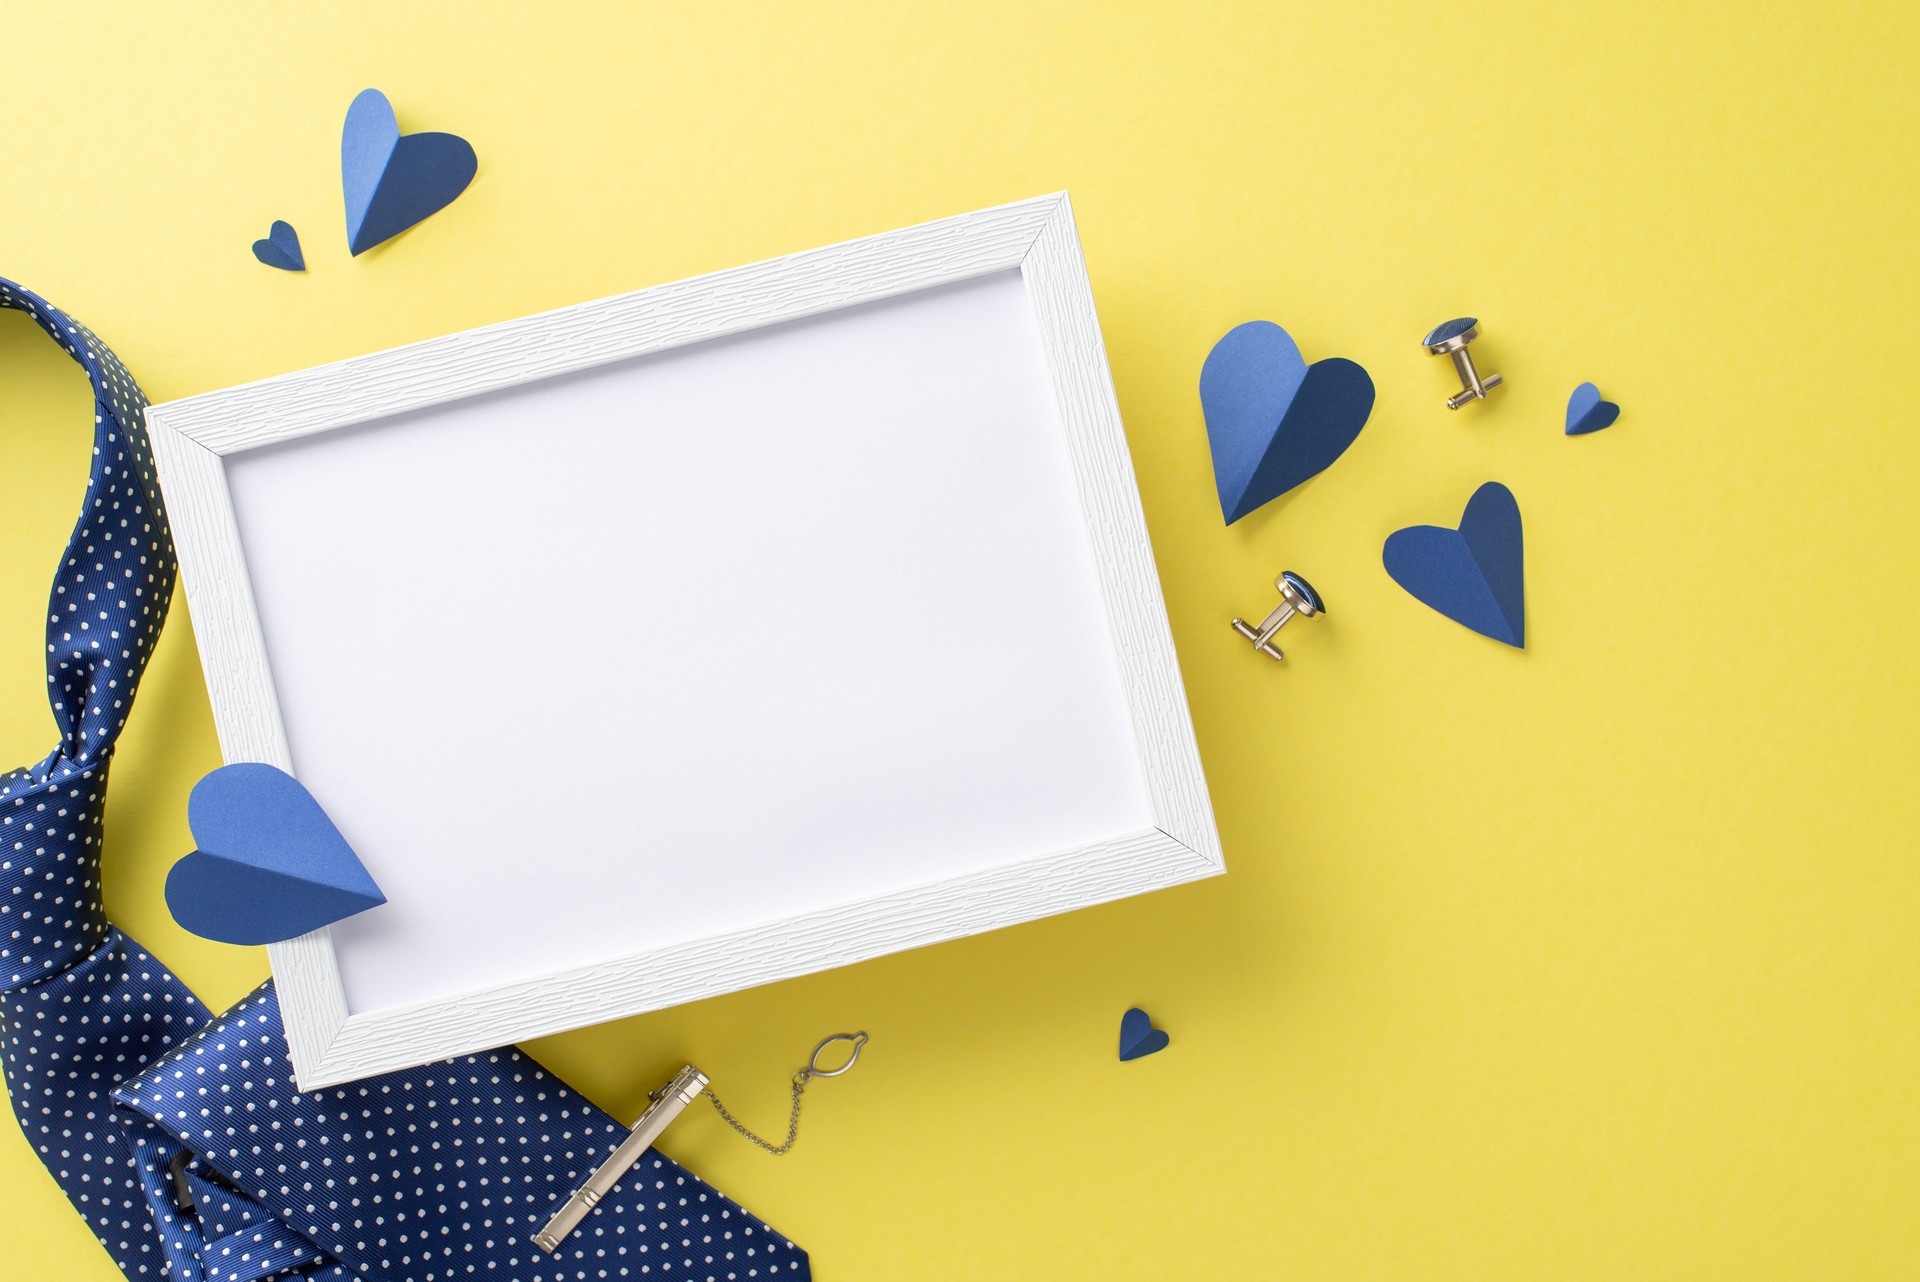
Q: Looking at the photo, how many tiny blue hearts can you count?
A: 3